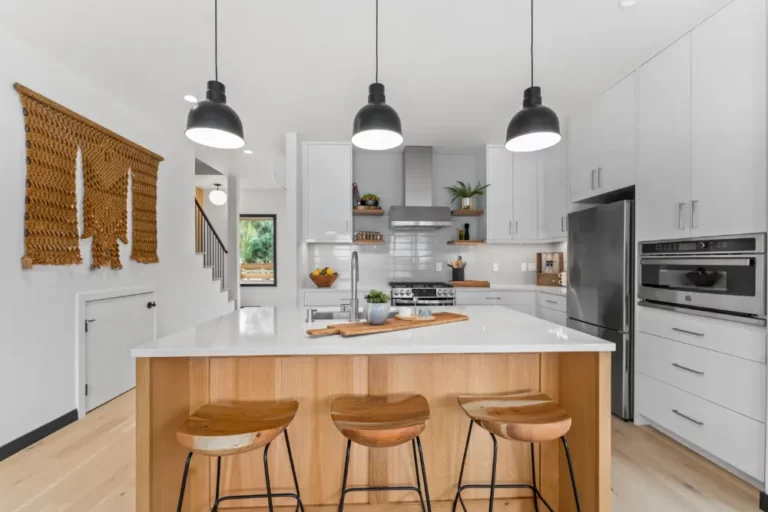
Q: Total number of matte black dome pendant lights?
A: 3